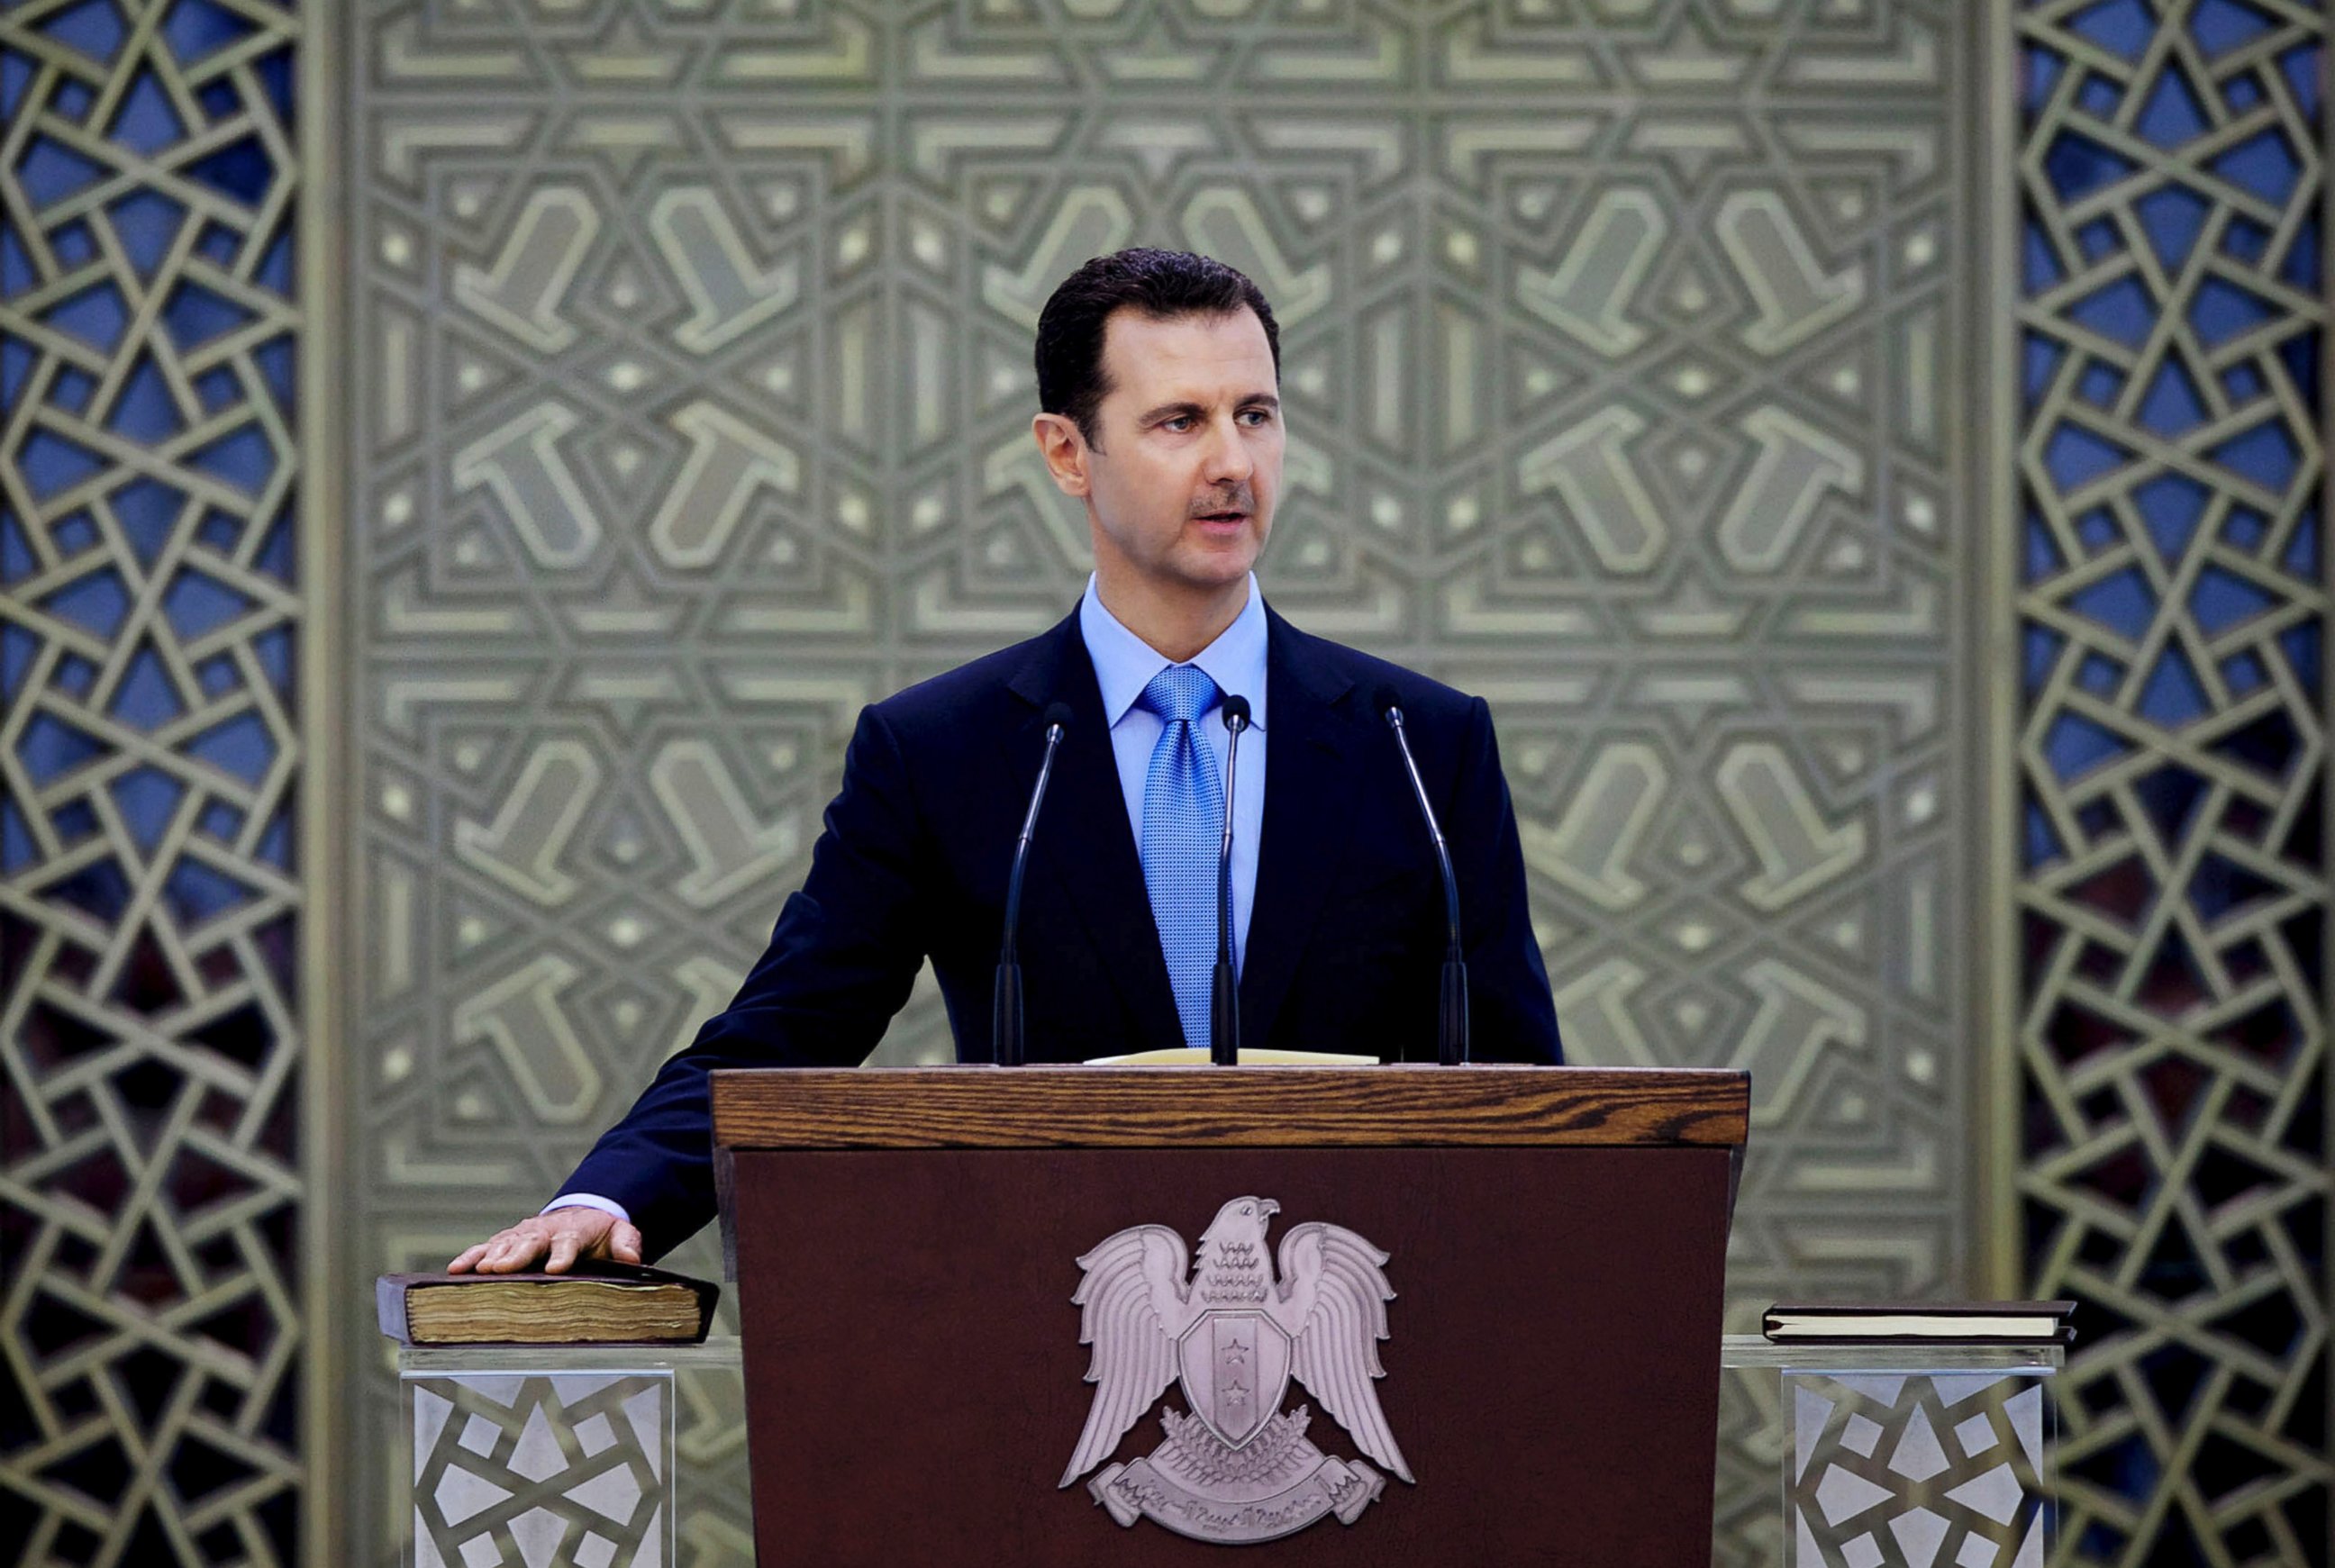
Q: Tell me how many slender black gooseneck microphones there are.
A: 3